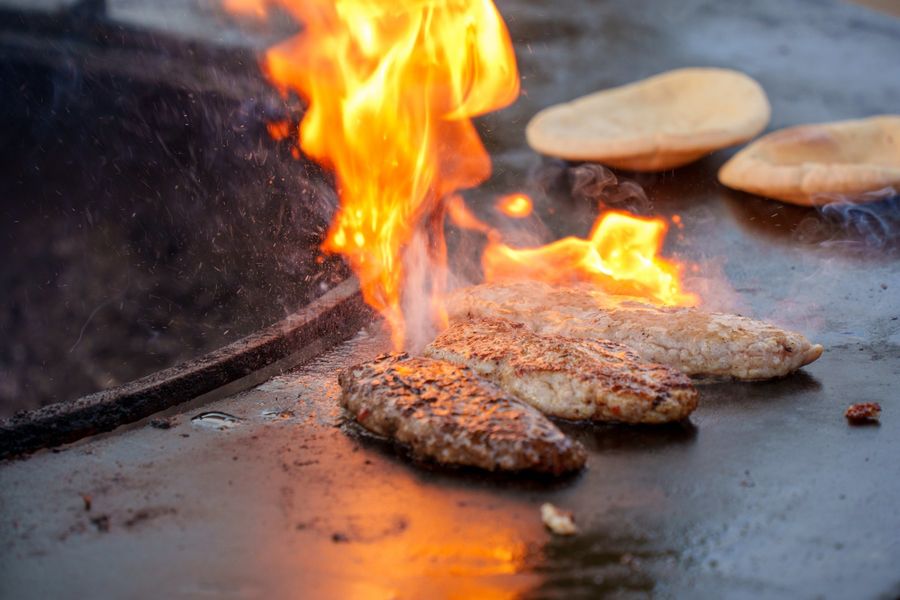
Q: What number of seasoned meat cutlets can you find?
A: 3